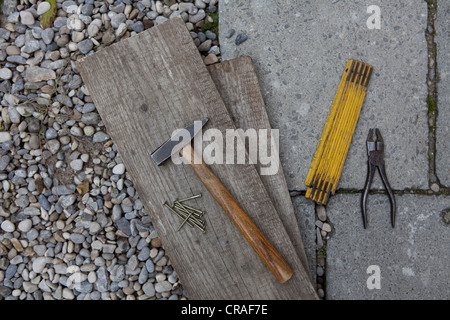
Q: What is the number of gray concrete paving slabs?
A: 4